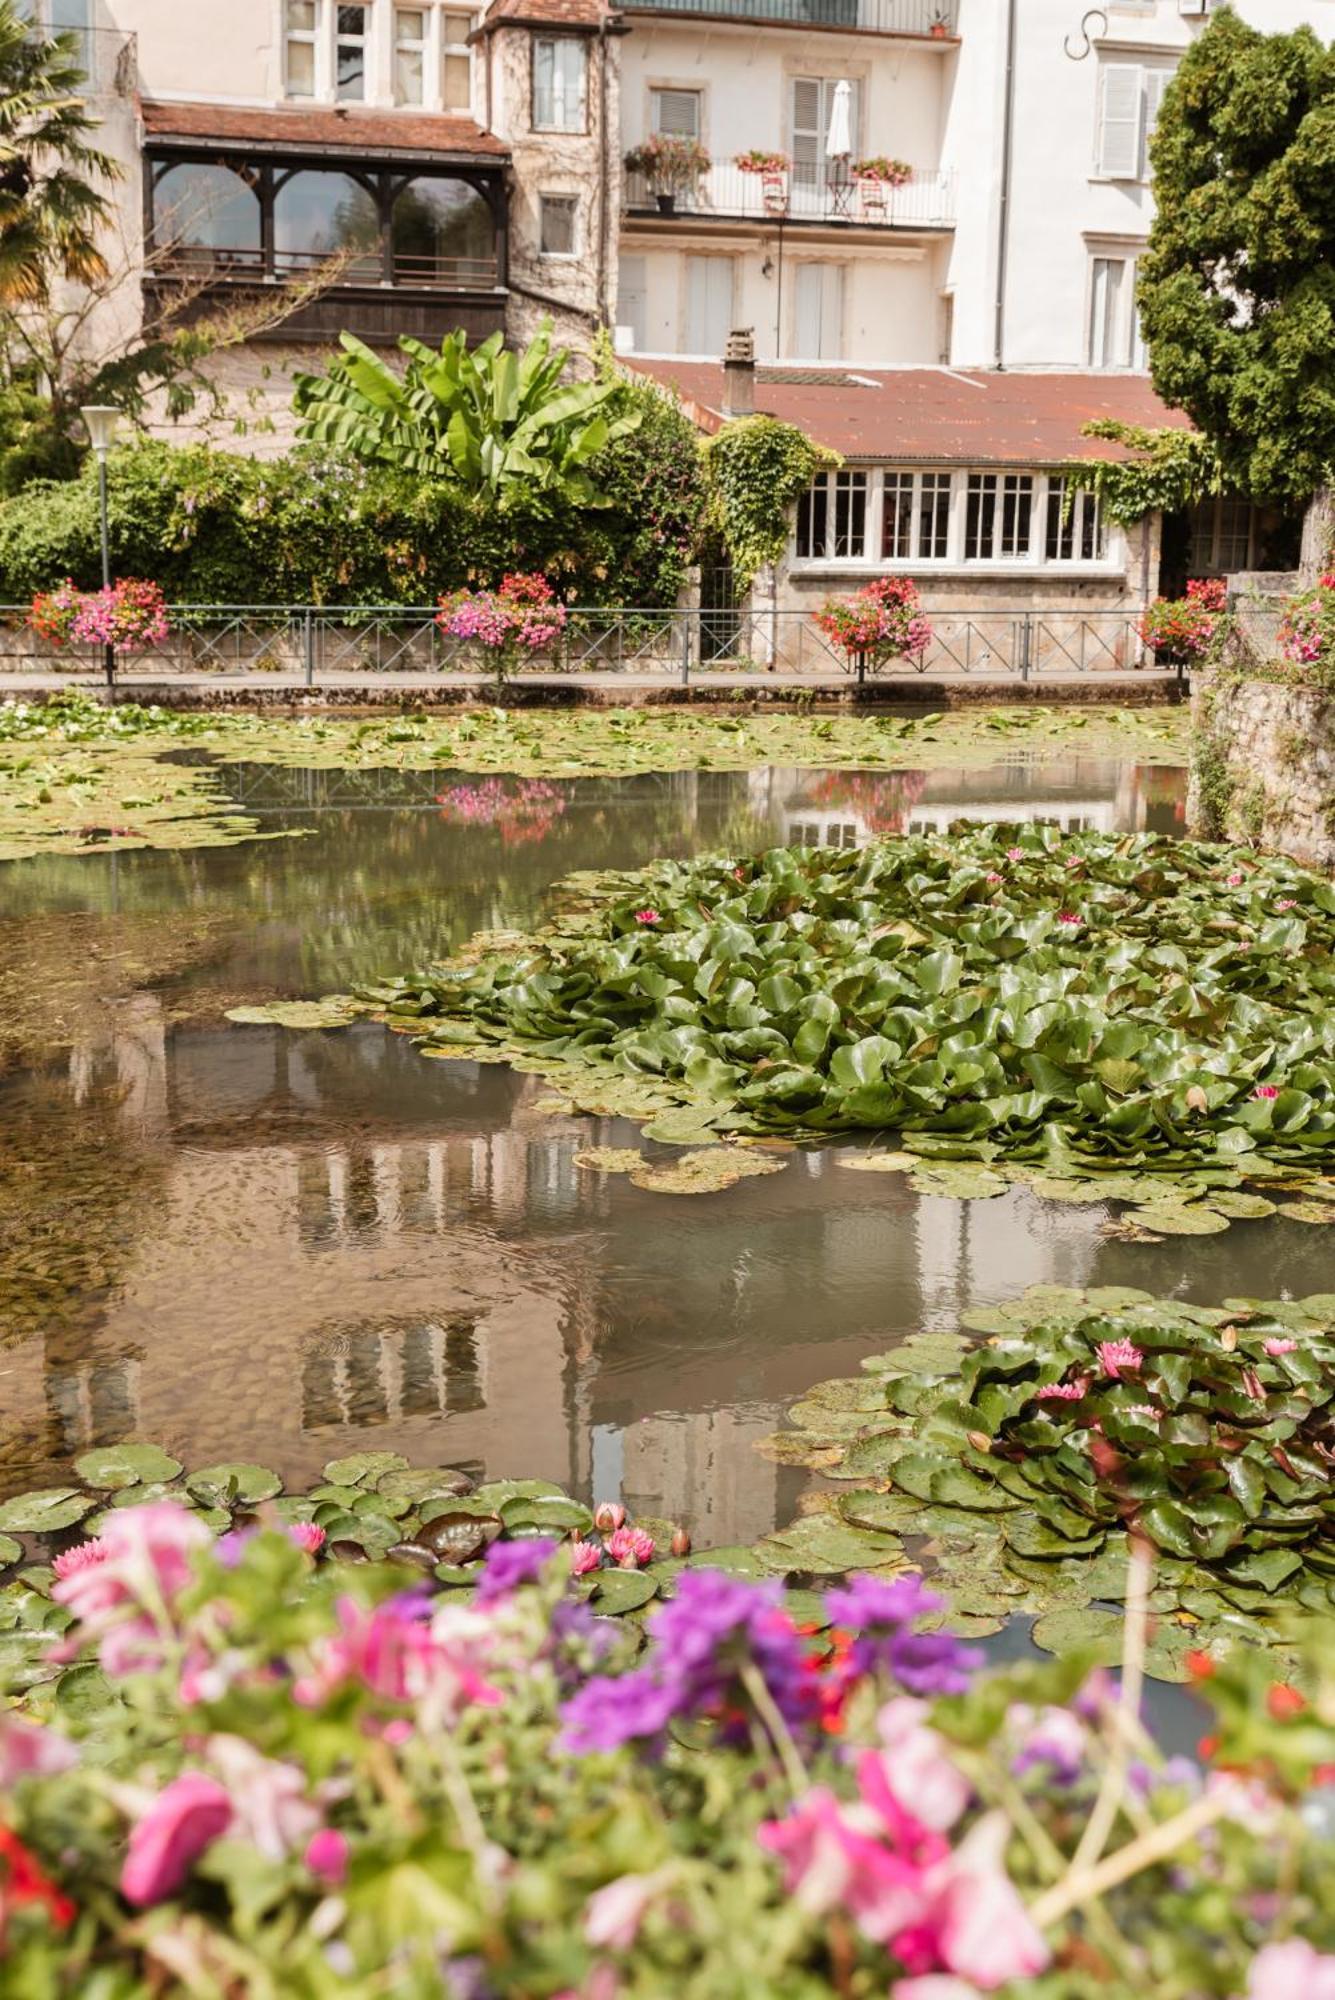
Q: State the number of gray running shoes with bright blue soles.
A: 0